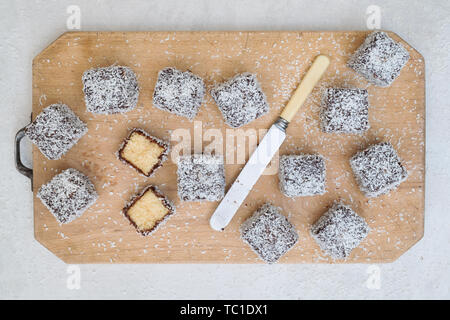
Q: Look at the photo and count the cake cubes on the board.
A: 14